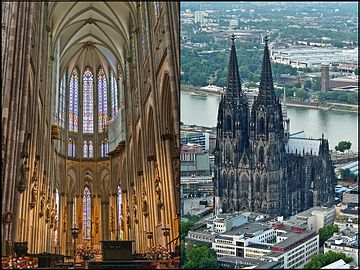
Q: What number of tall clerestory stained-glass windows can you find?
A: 5